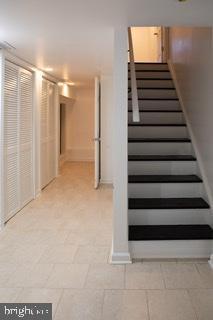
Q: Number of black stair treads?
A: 12